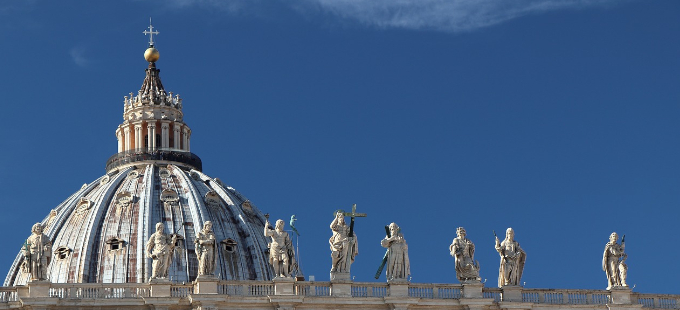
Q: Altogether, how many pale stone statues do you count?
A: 9